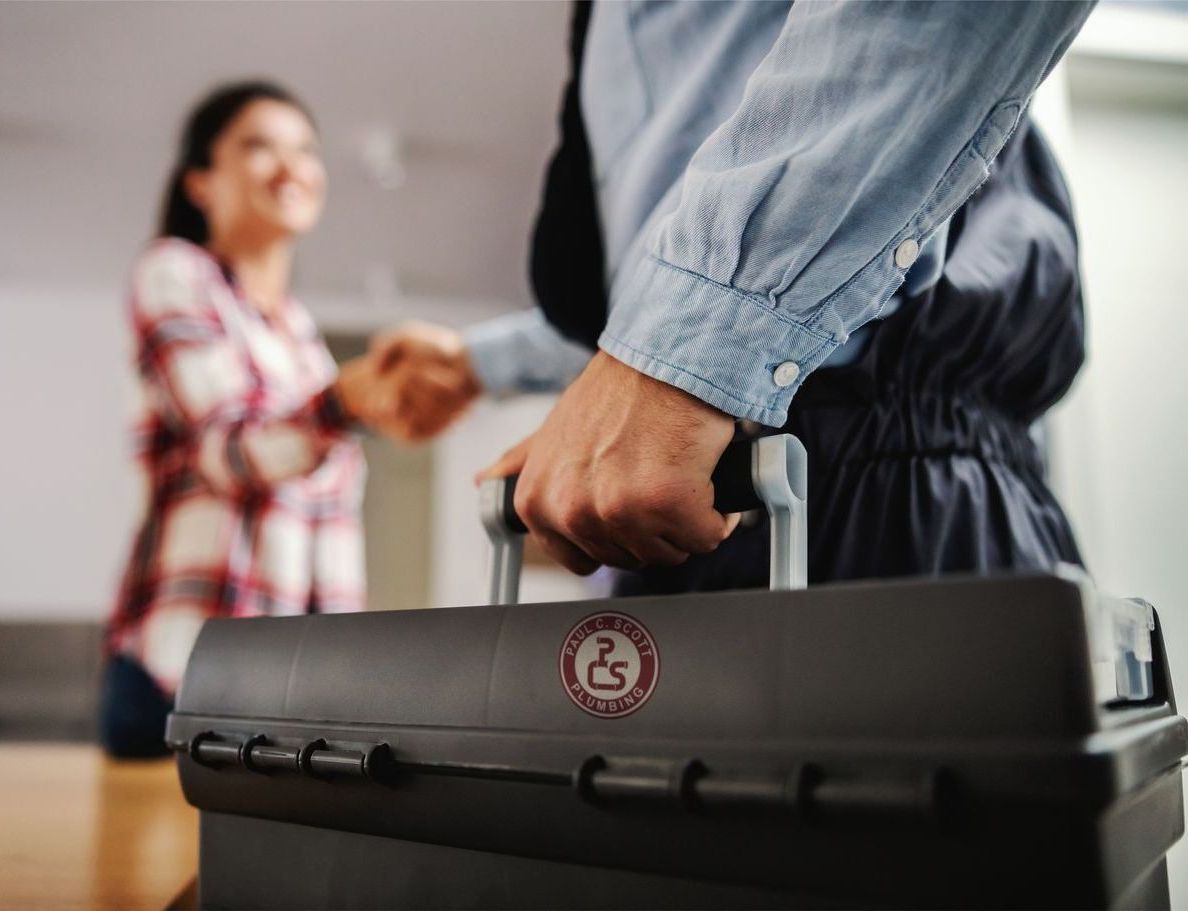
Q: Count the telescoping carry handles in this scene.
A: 1